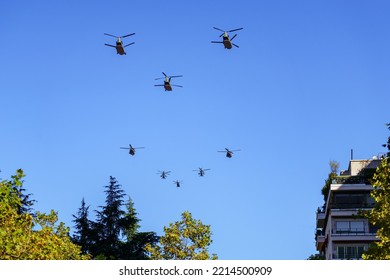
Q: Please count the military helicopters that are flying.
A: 8